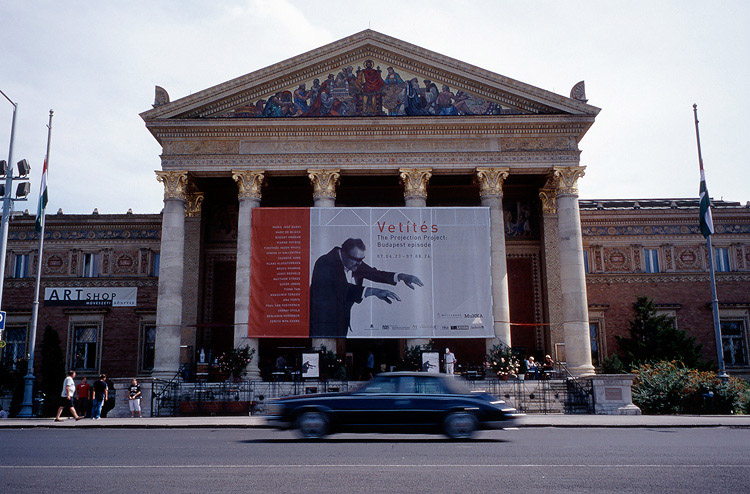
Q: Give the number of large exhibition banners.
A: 1